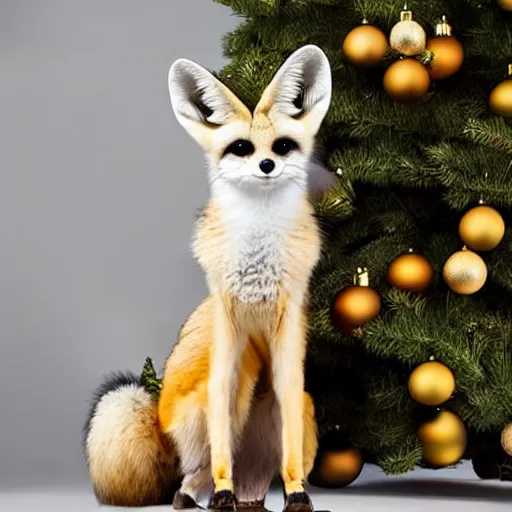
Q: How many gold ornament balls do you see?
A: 14